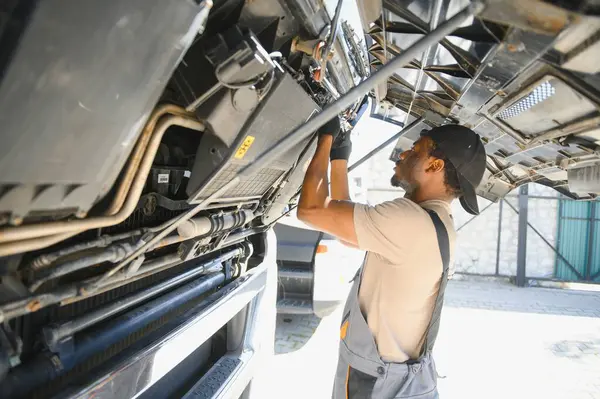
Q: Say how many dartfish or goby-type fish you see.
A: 0